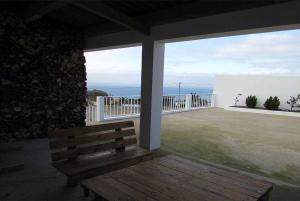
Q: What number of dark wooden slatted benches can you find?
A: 1